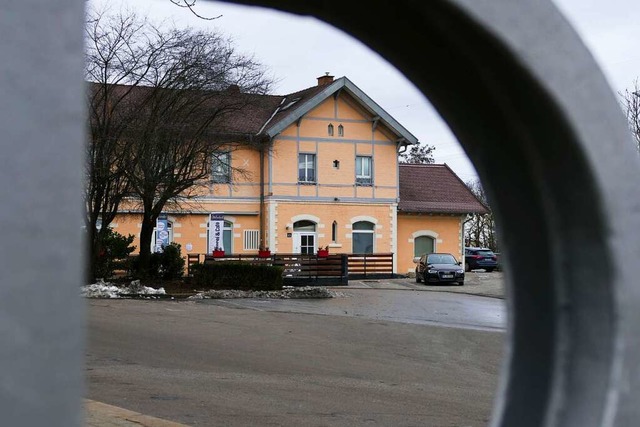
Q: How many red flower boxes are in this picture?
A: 3